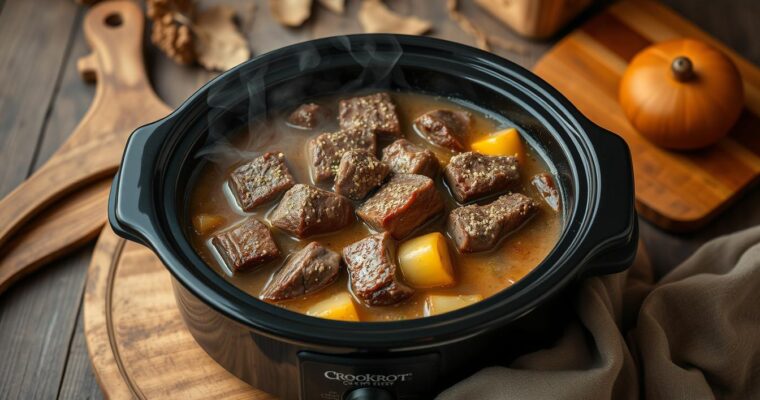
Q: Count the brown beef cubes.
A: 15